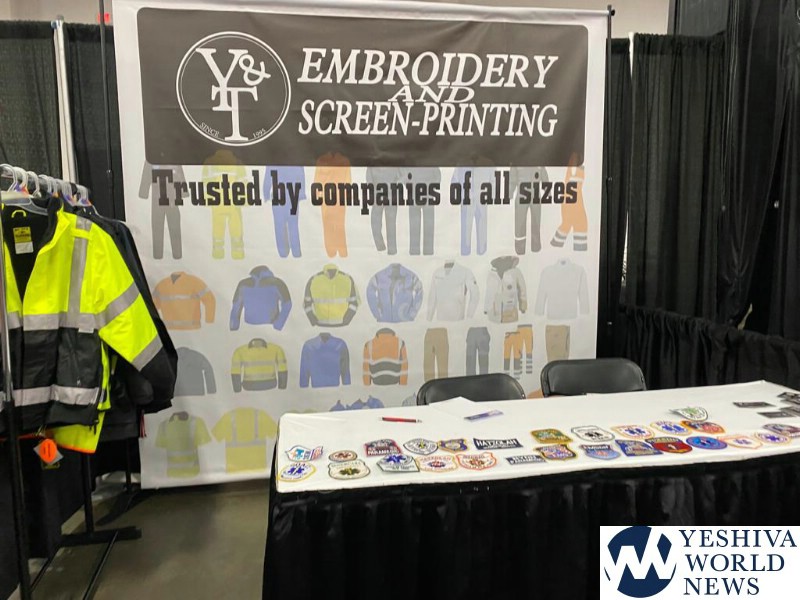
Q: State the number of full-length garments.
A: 9